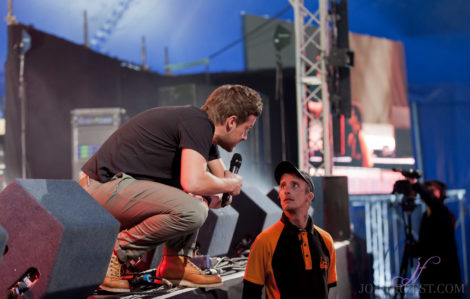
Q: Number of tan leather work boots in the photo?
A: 2